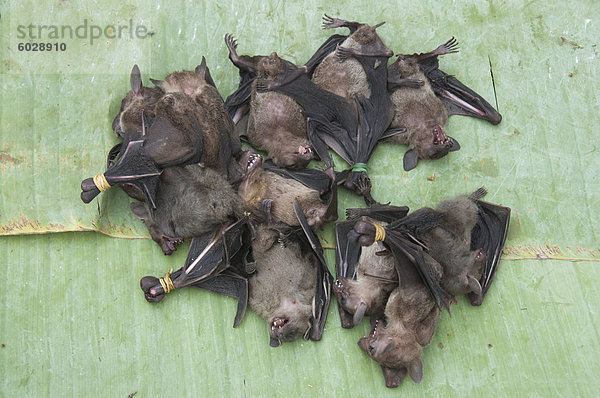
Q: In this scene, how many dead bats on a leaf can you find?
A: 11